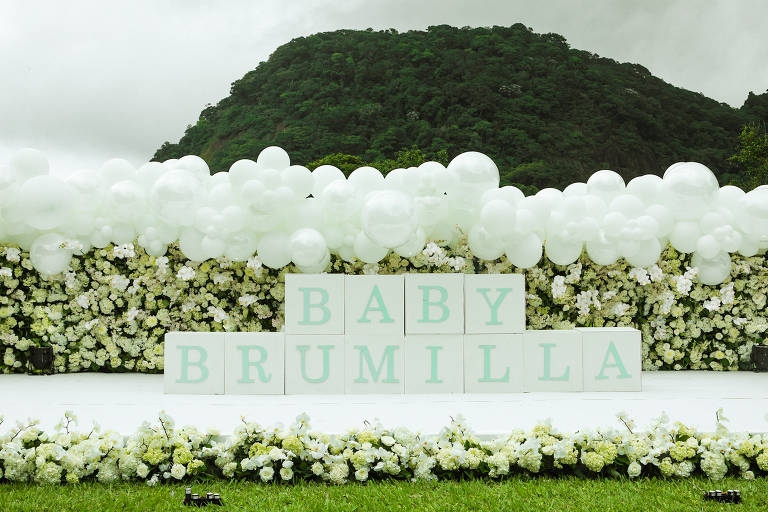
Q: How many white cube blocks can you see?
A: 12